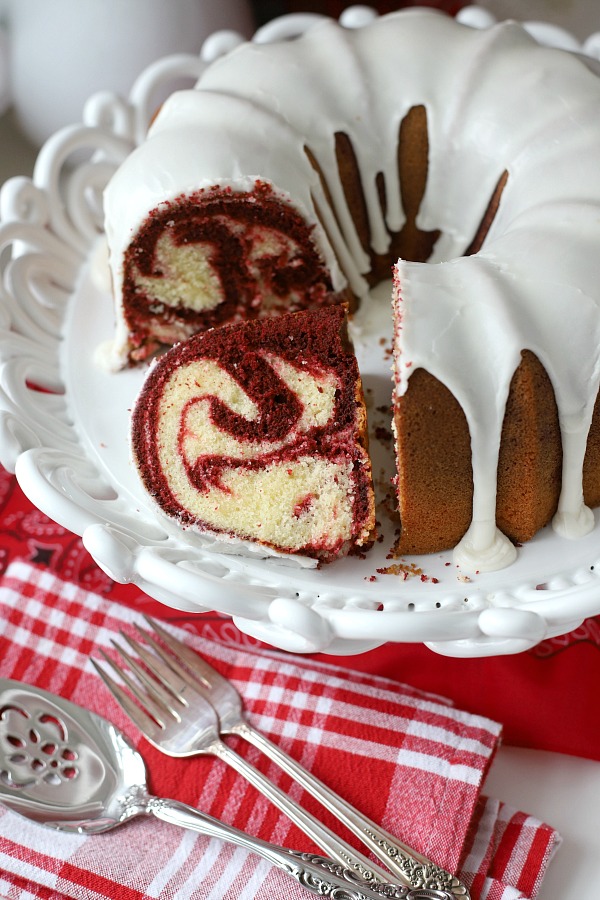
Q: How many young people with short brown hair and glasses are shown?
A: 0